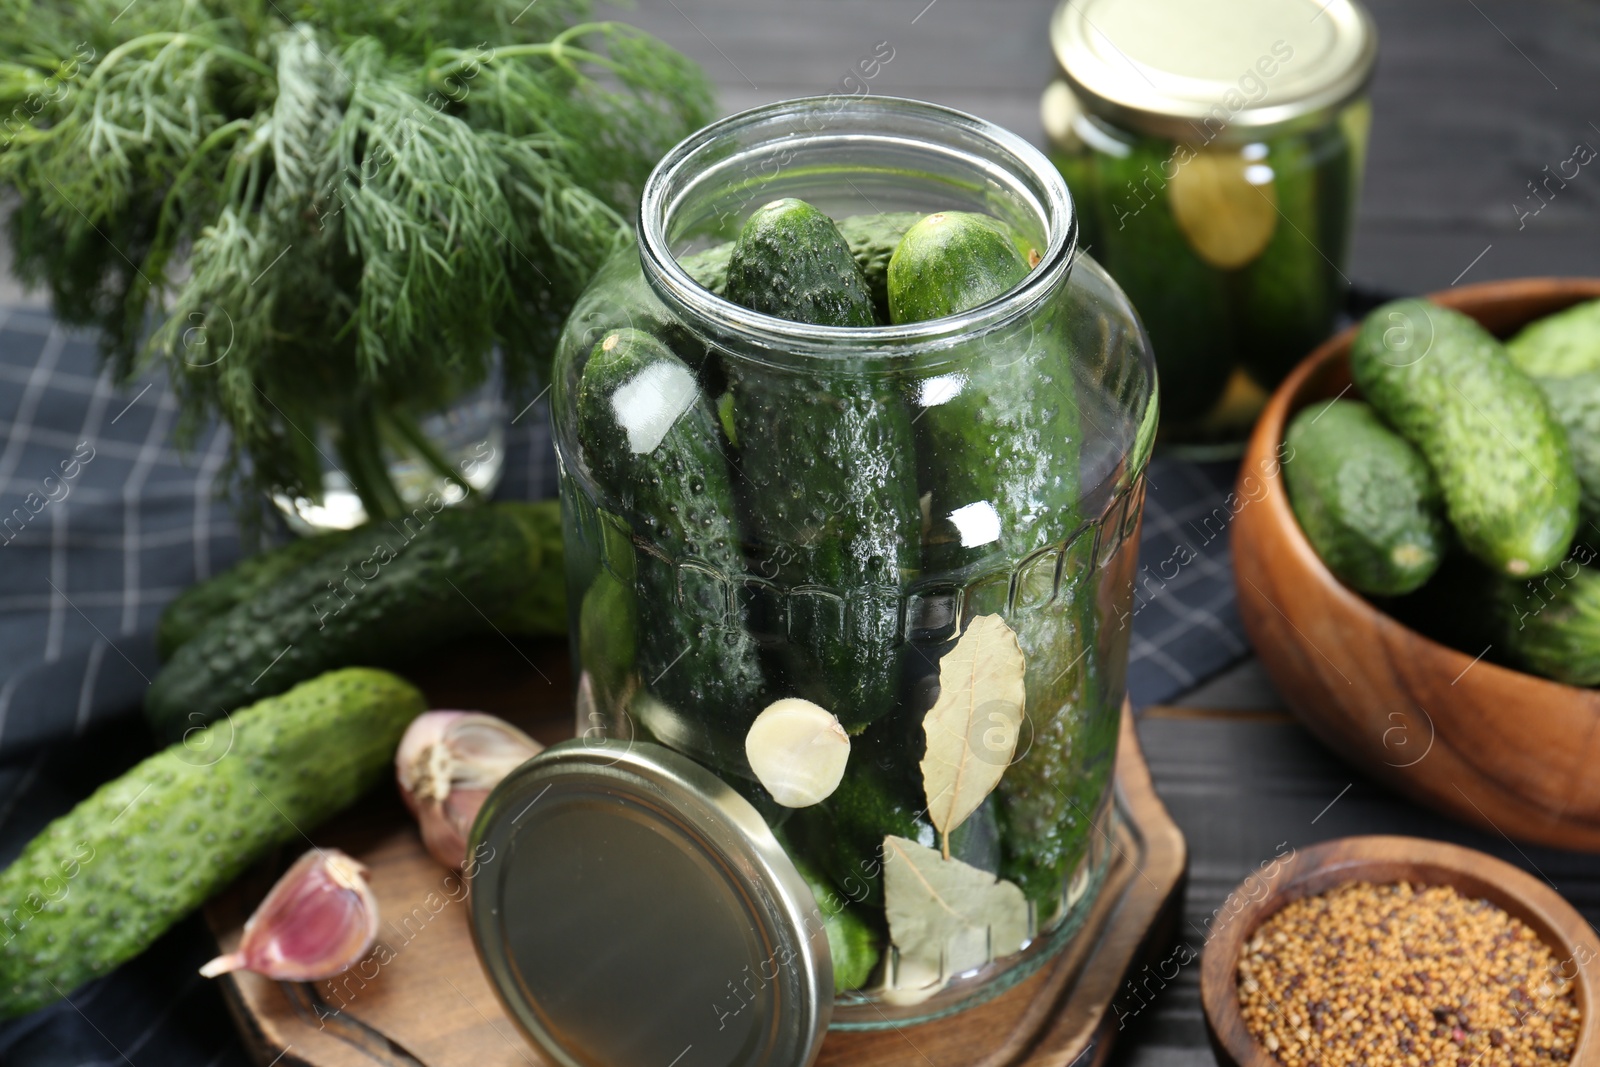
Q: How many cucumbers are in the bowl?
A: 5